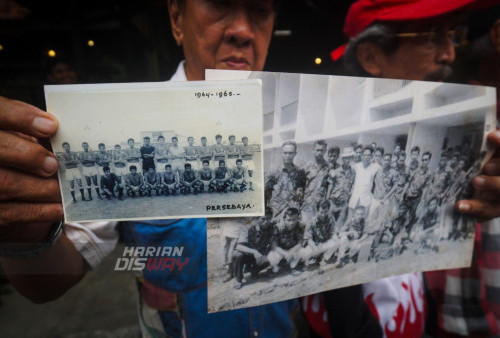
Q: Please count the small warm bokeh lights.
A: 4